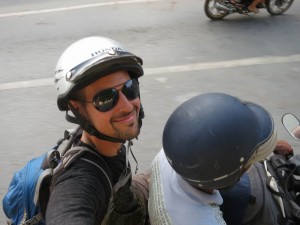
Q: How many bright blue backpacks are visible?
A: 1